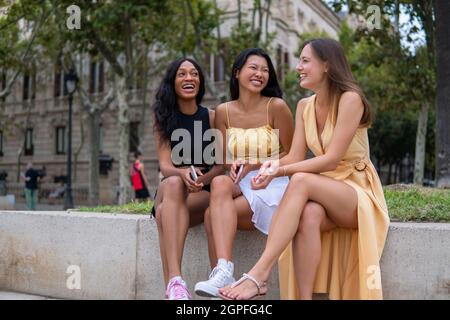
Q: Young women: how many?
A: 3